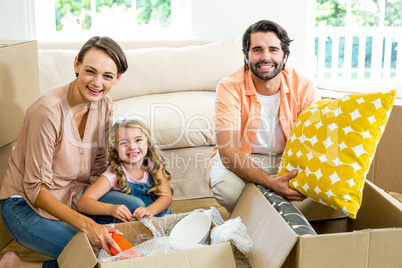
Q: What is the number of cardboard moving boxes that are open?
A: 2